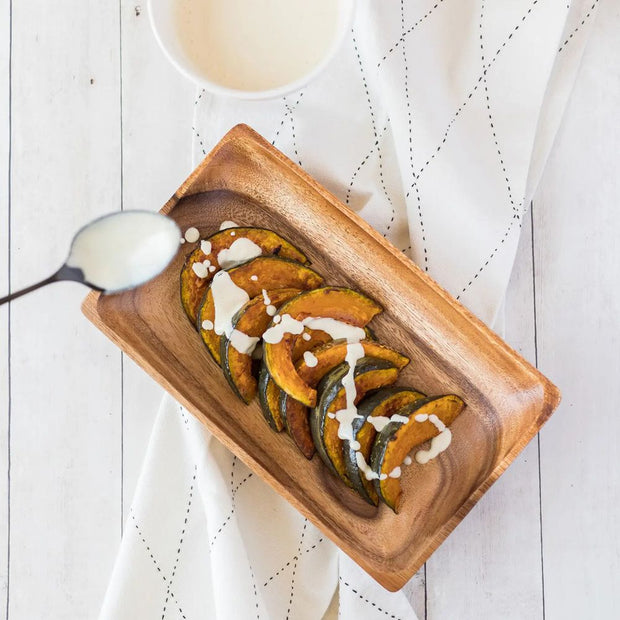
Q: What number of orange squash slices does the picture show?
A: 9